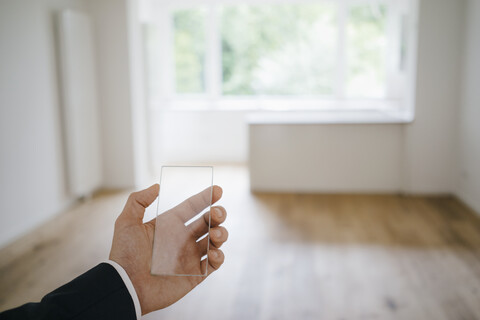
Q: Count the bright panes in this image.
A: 3